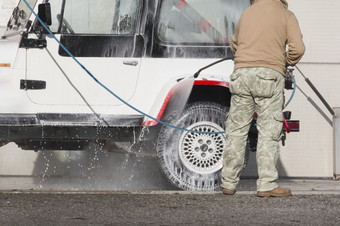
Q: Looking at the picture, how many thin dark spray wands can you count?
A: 1